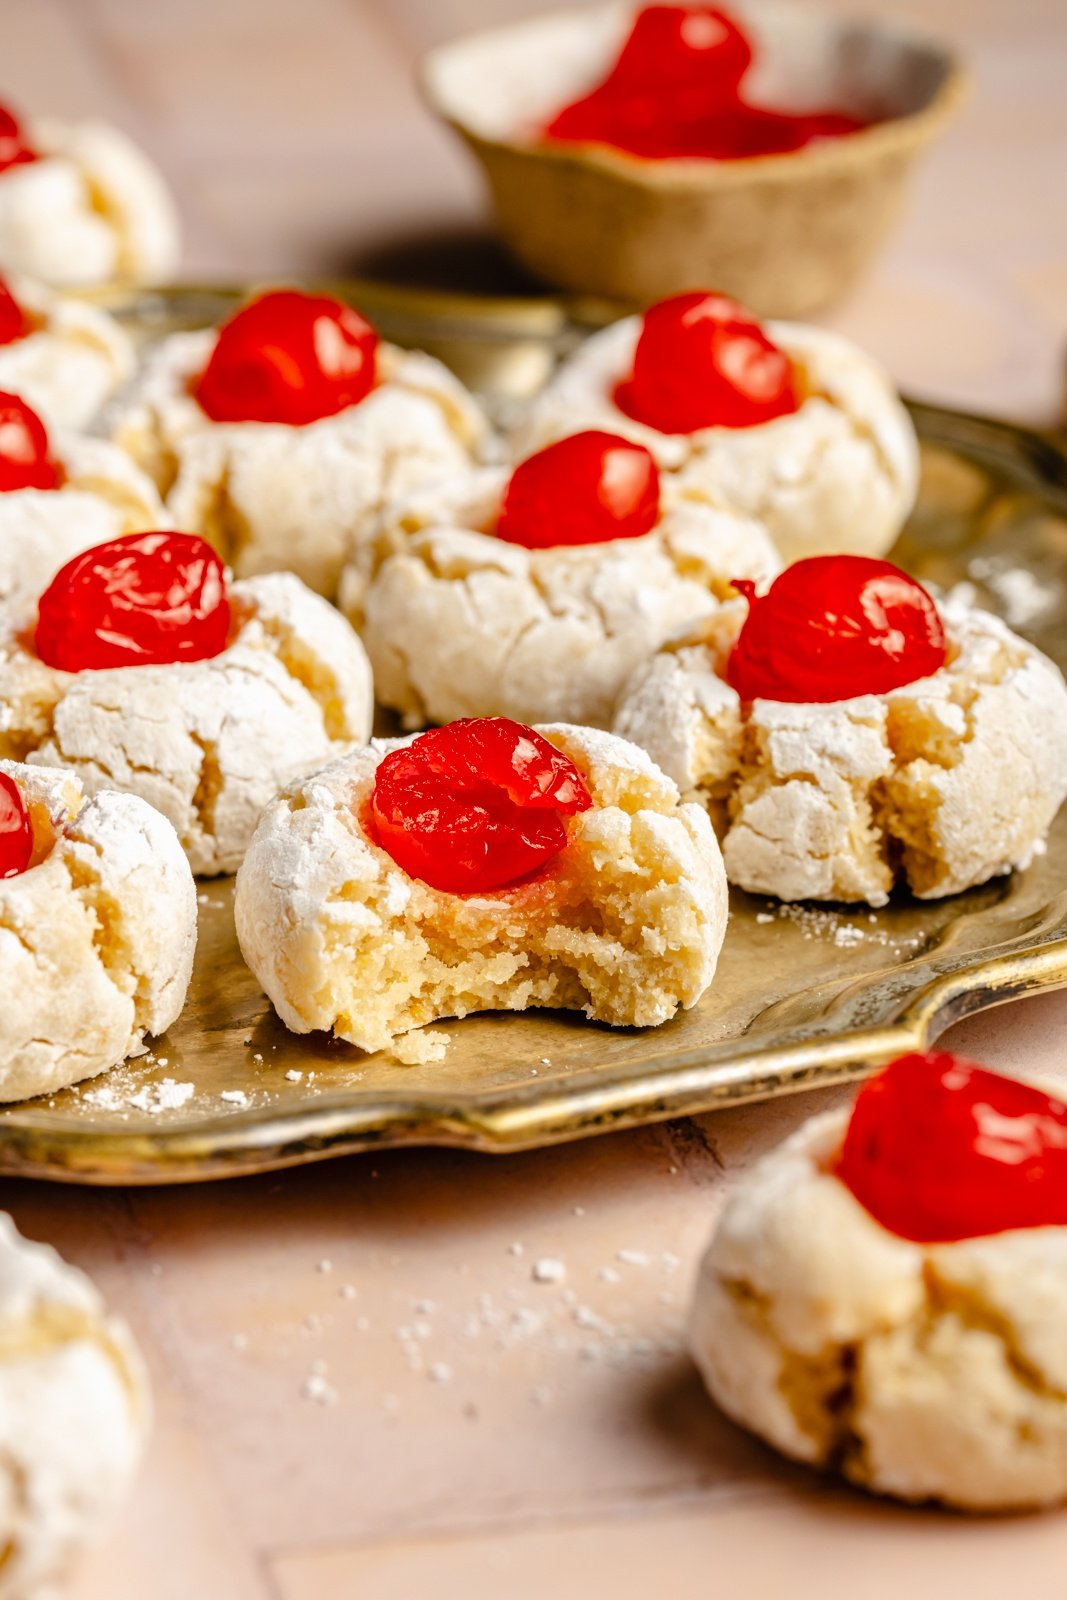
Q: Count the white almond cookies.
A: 12